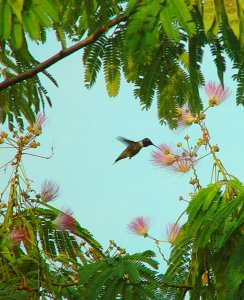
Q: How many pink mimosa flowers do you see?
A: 10